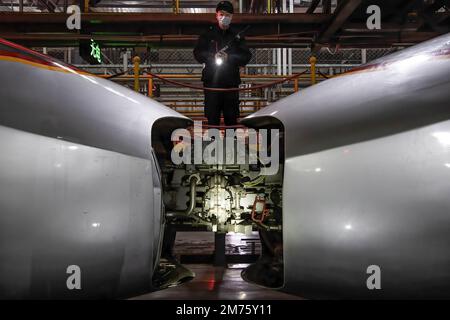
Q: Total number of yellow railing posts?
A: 2